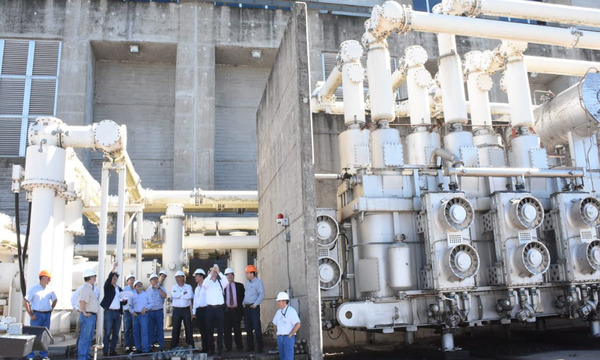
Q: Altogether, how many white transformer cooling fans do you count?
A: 8